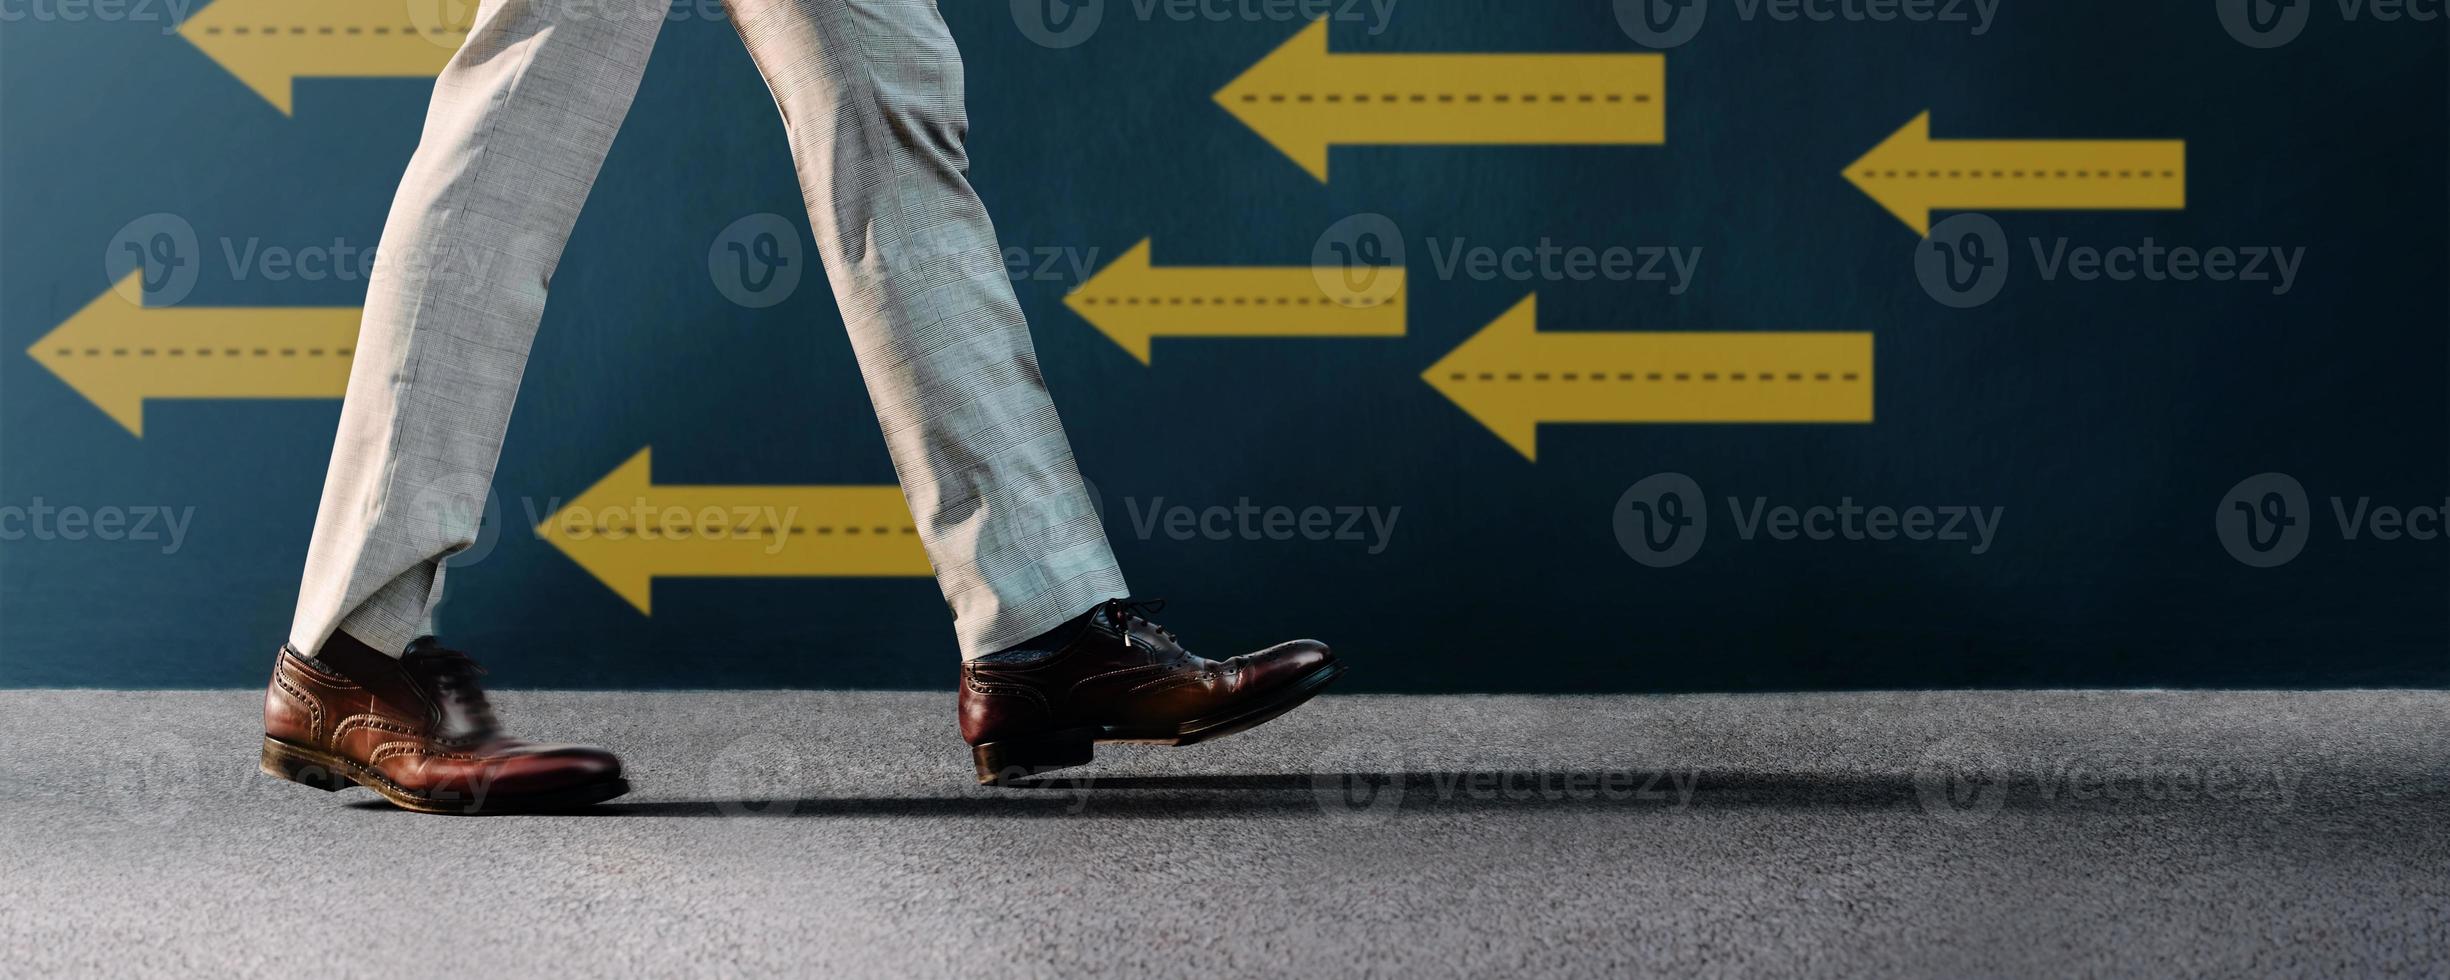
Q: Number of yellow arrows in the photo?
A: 7